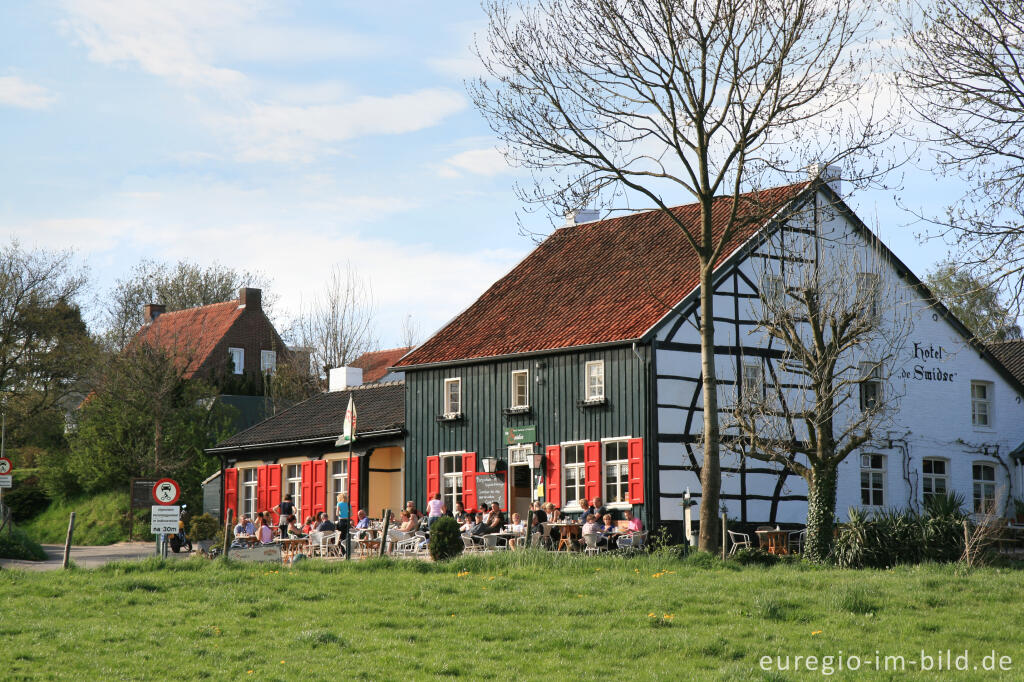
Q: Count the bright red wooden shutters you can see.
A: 11